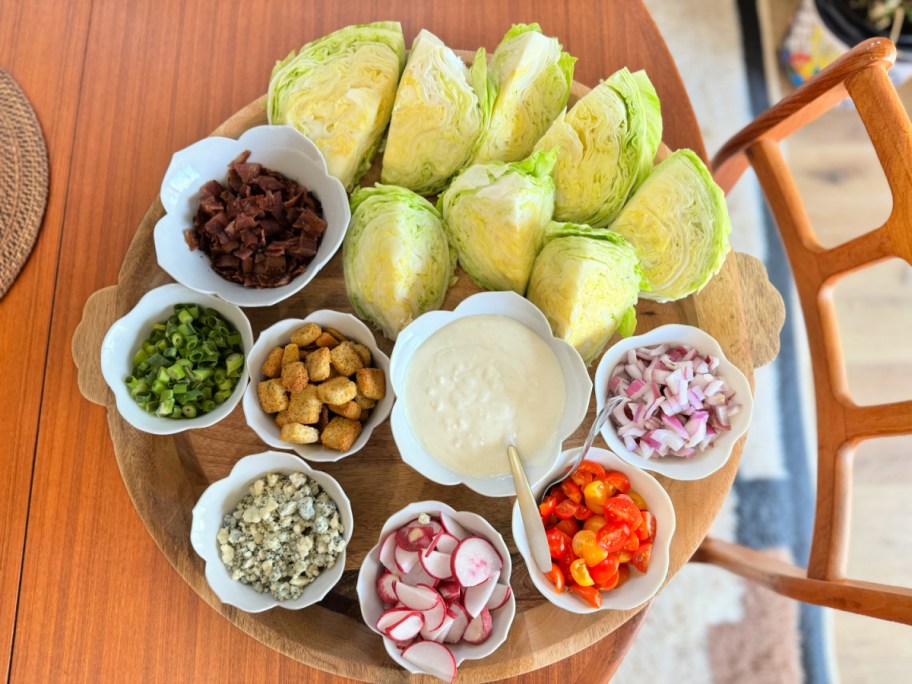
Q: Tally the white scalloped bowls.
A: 8